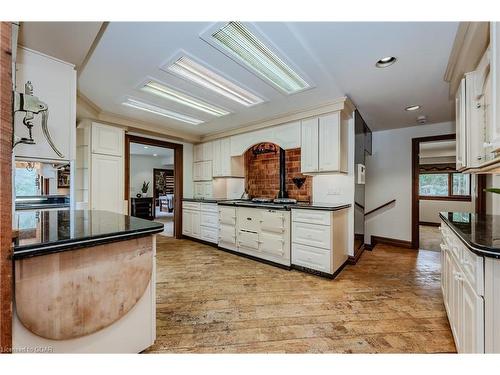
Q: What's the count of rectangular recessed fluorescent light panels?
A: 4